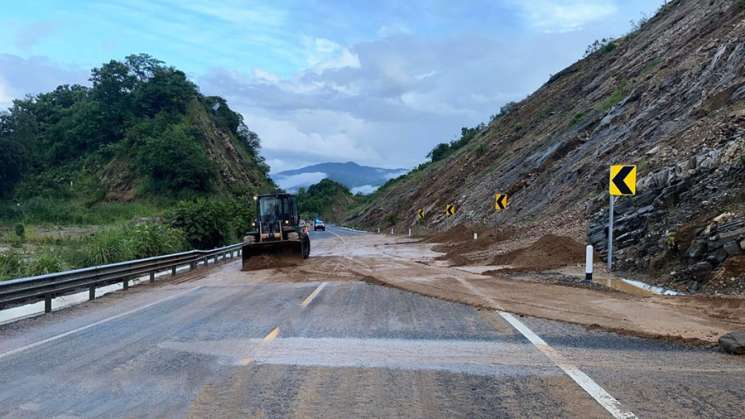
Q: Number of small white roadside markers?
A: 5